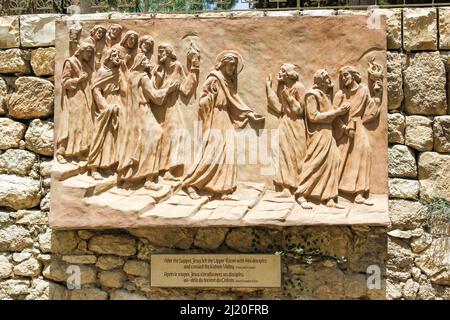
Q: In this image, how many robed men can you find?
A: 12